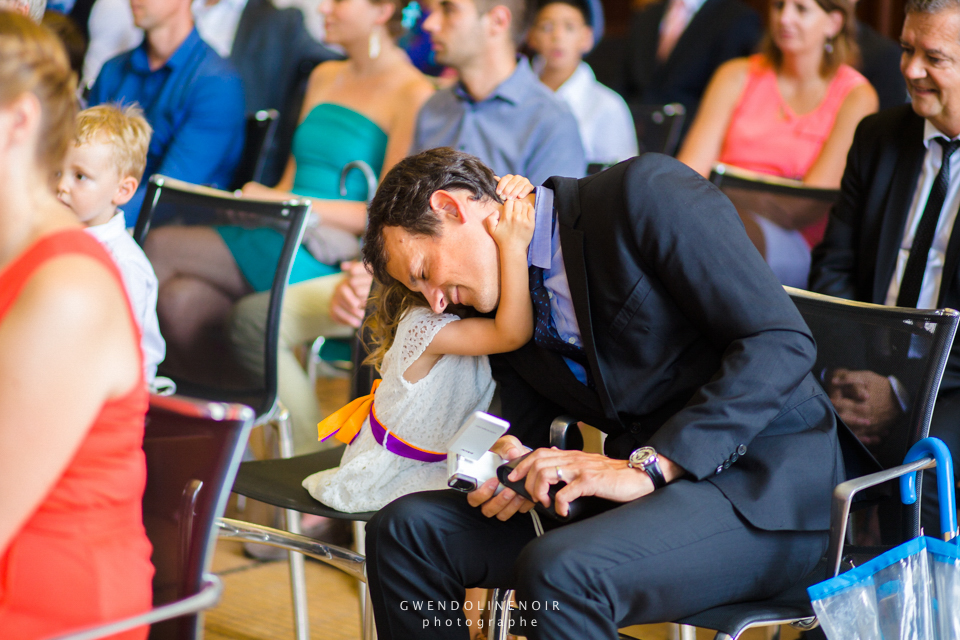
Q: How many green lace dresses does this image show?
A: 0